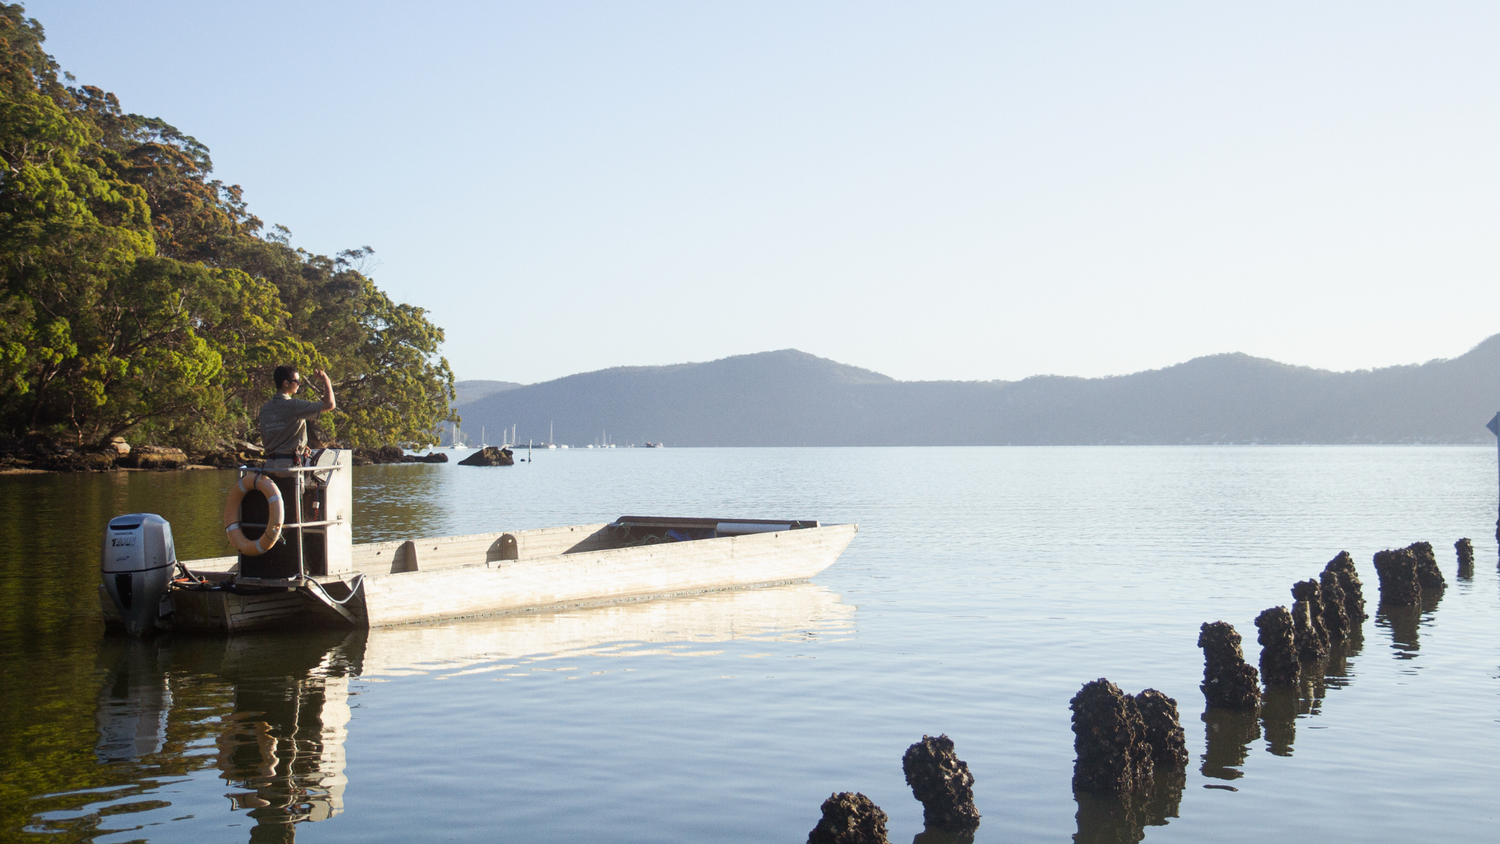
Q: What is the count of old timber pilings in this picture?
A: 13